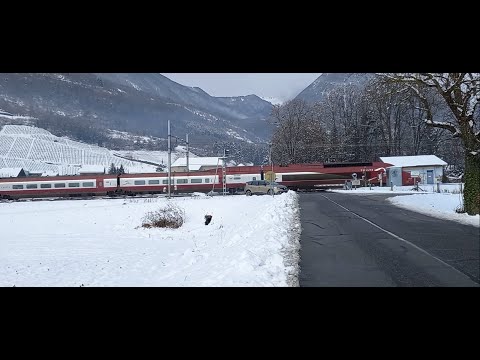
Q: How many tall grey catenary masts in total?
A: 2